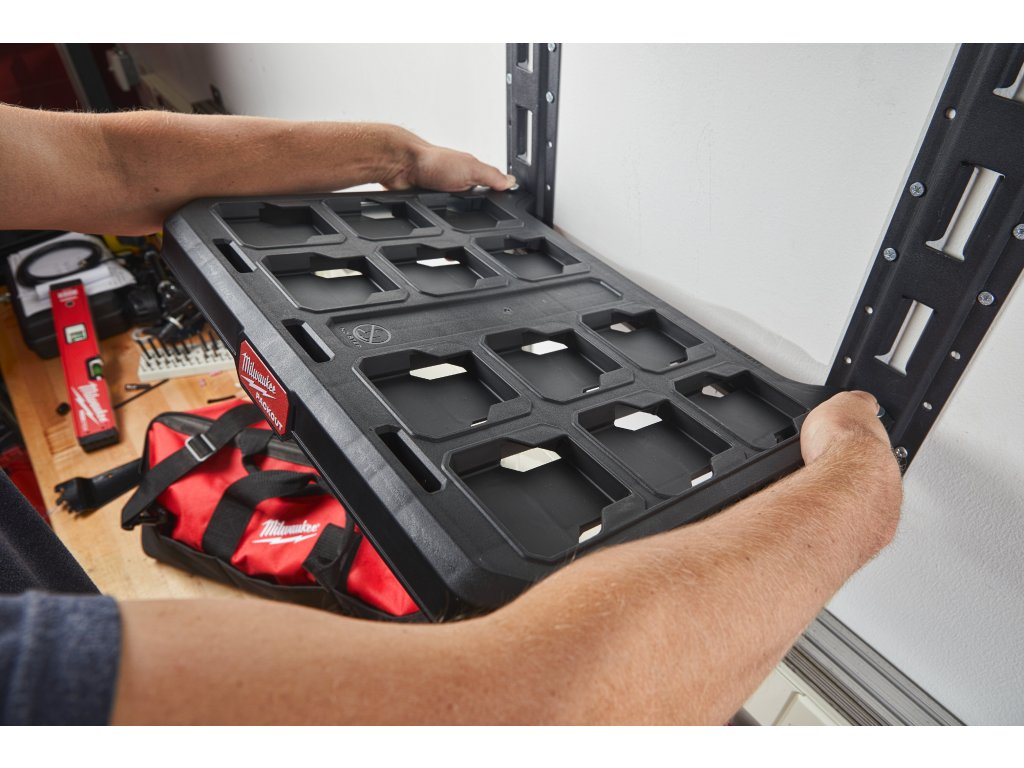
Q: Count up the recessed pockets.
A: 12